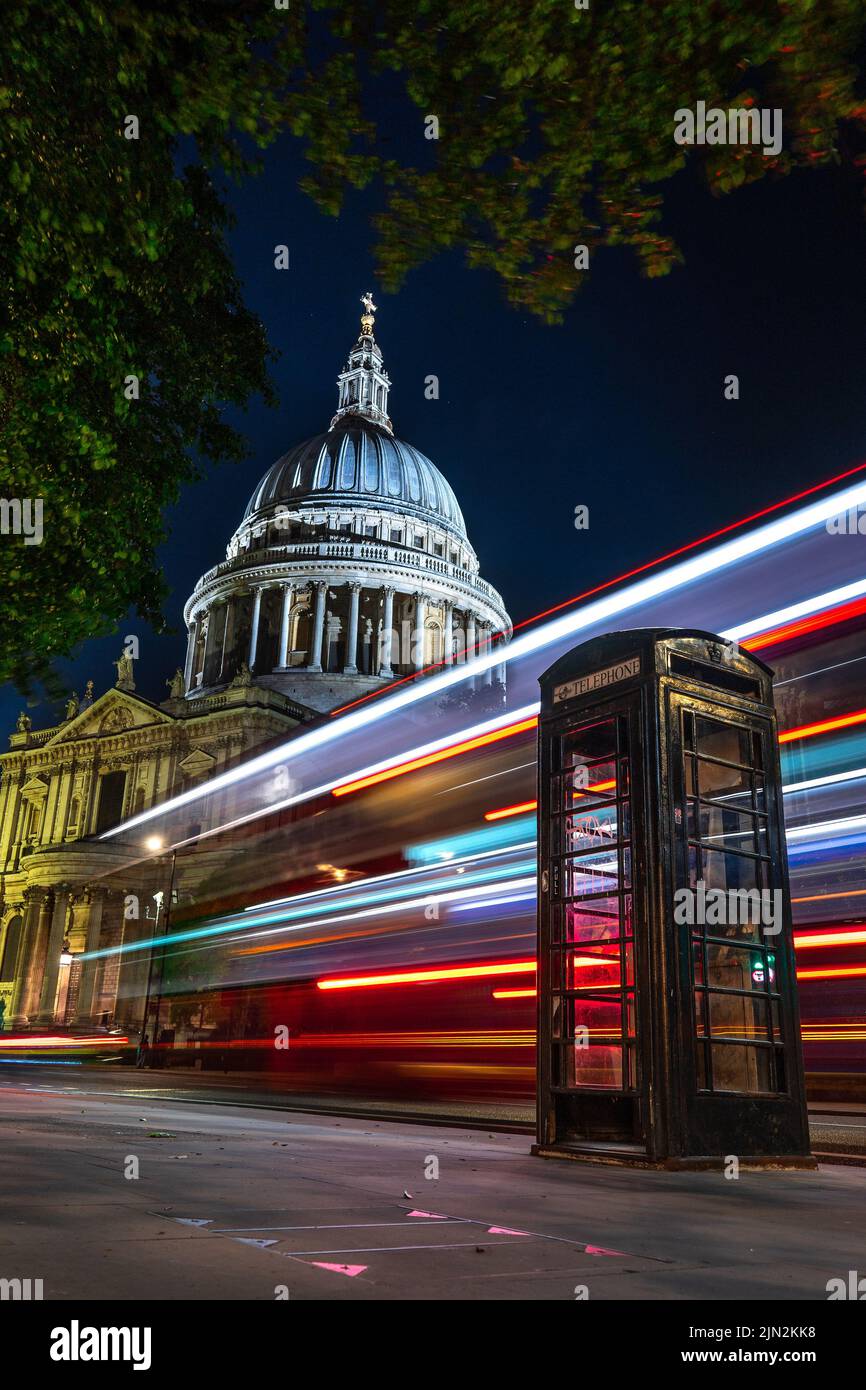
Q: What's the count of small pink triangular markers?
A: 4